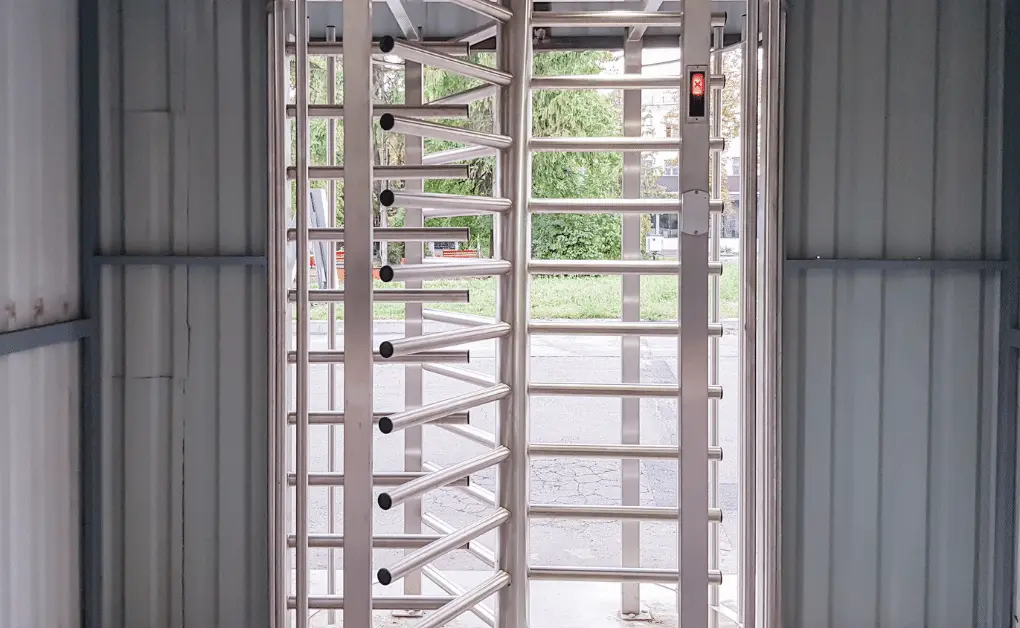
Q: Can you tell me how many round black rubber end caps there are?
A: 8